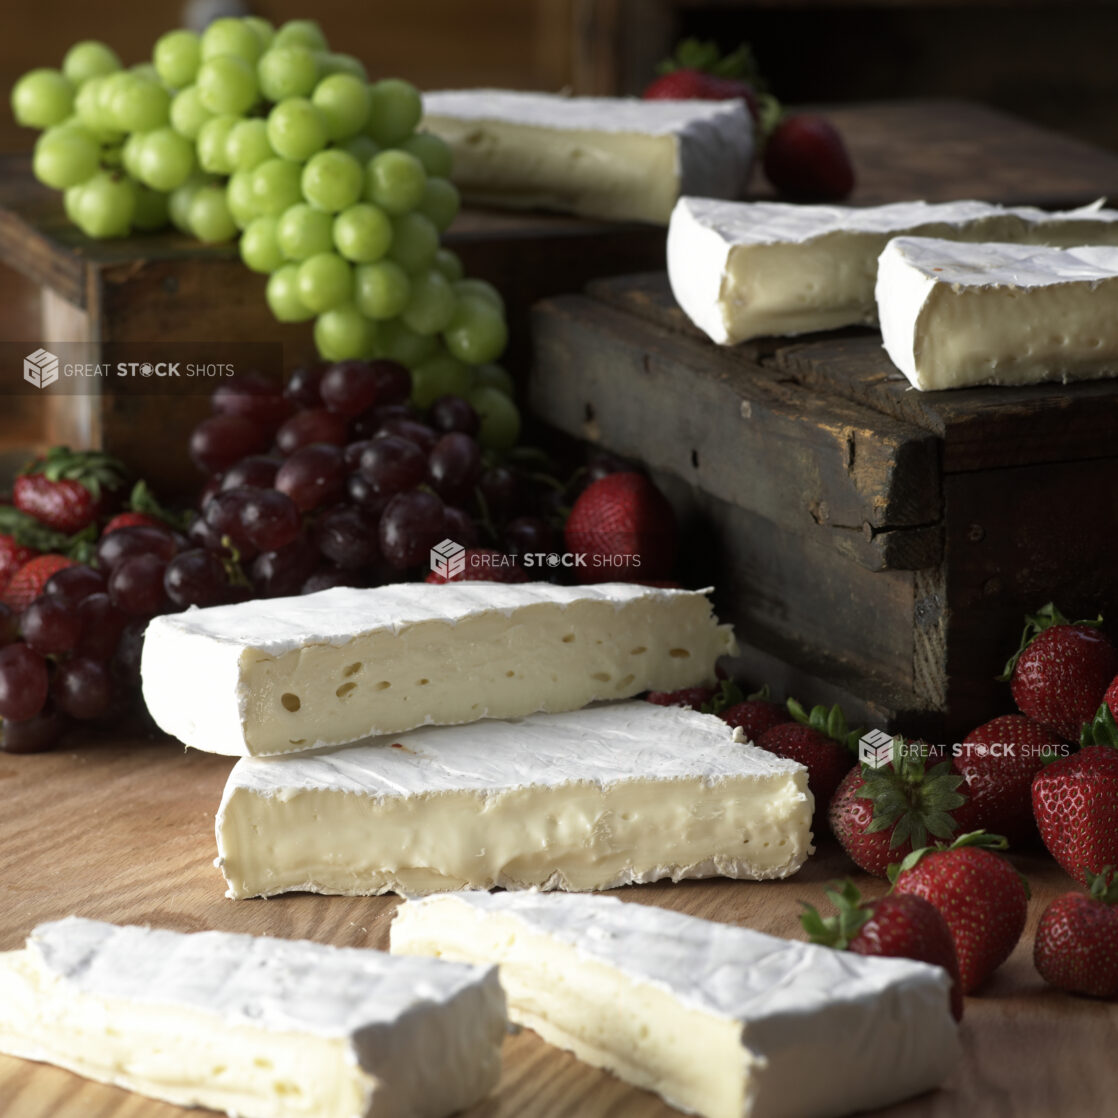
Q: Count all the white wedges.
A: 7